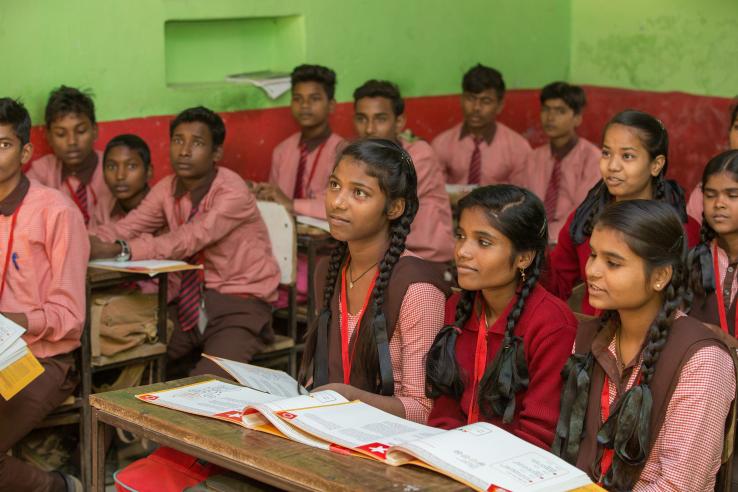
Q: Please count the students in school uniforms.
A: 14